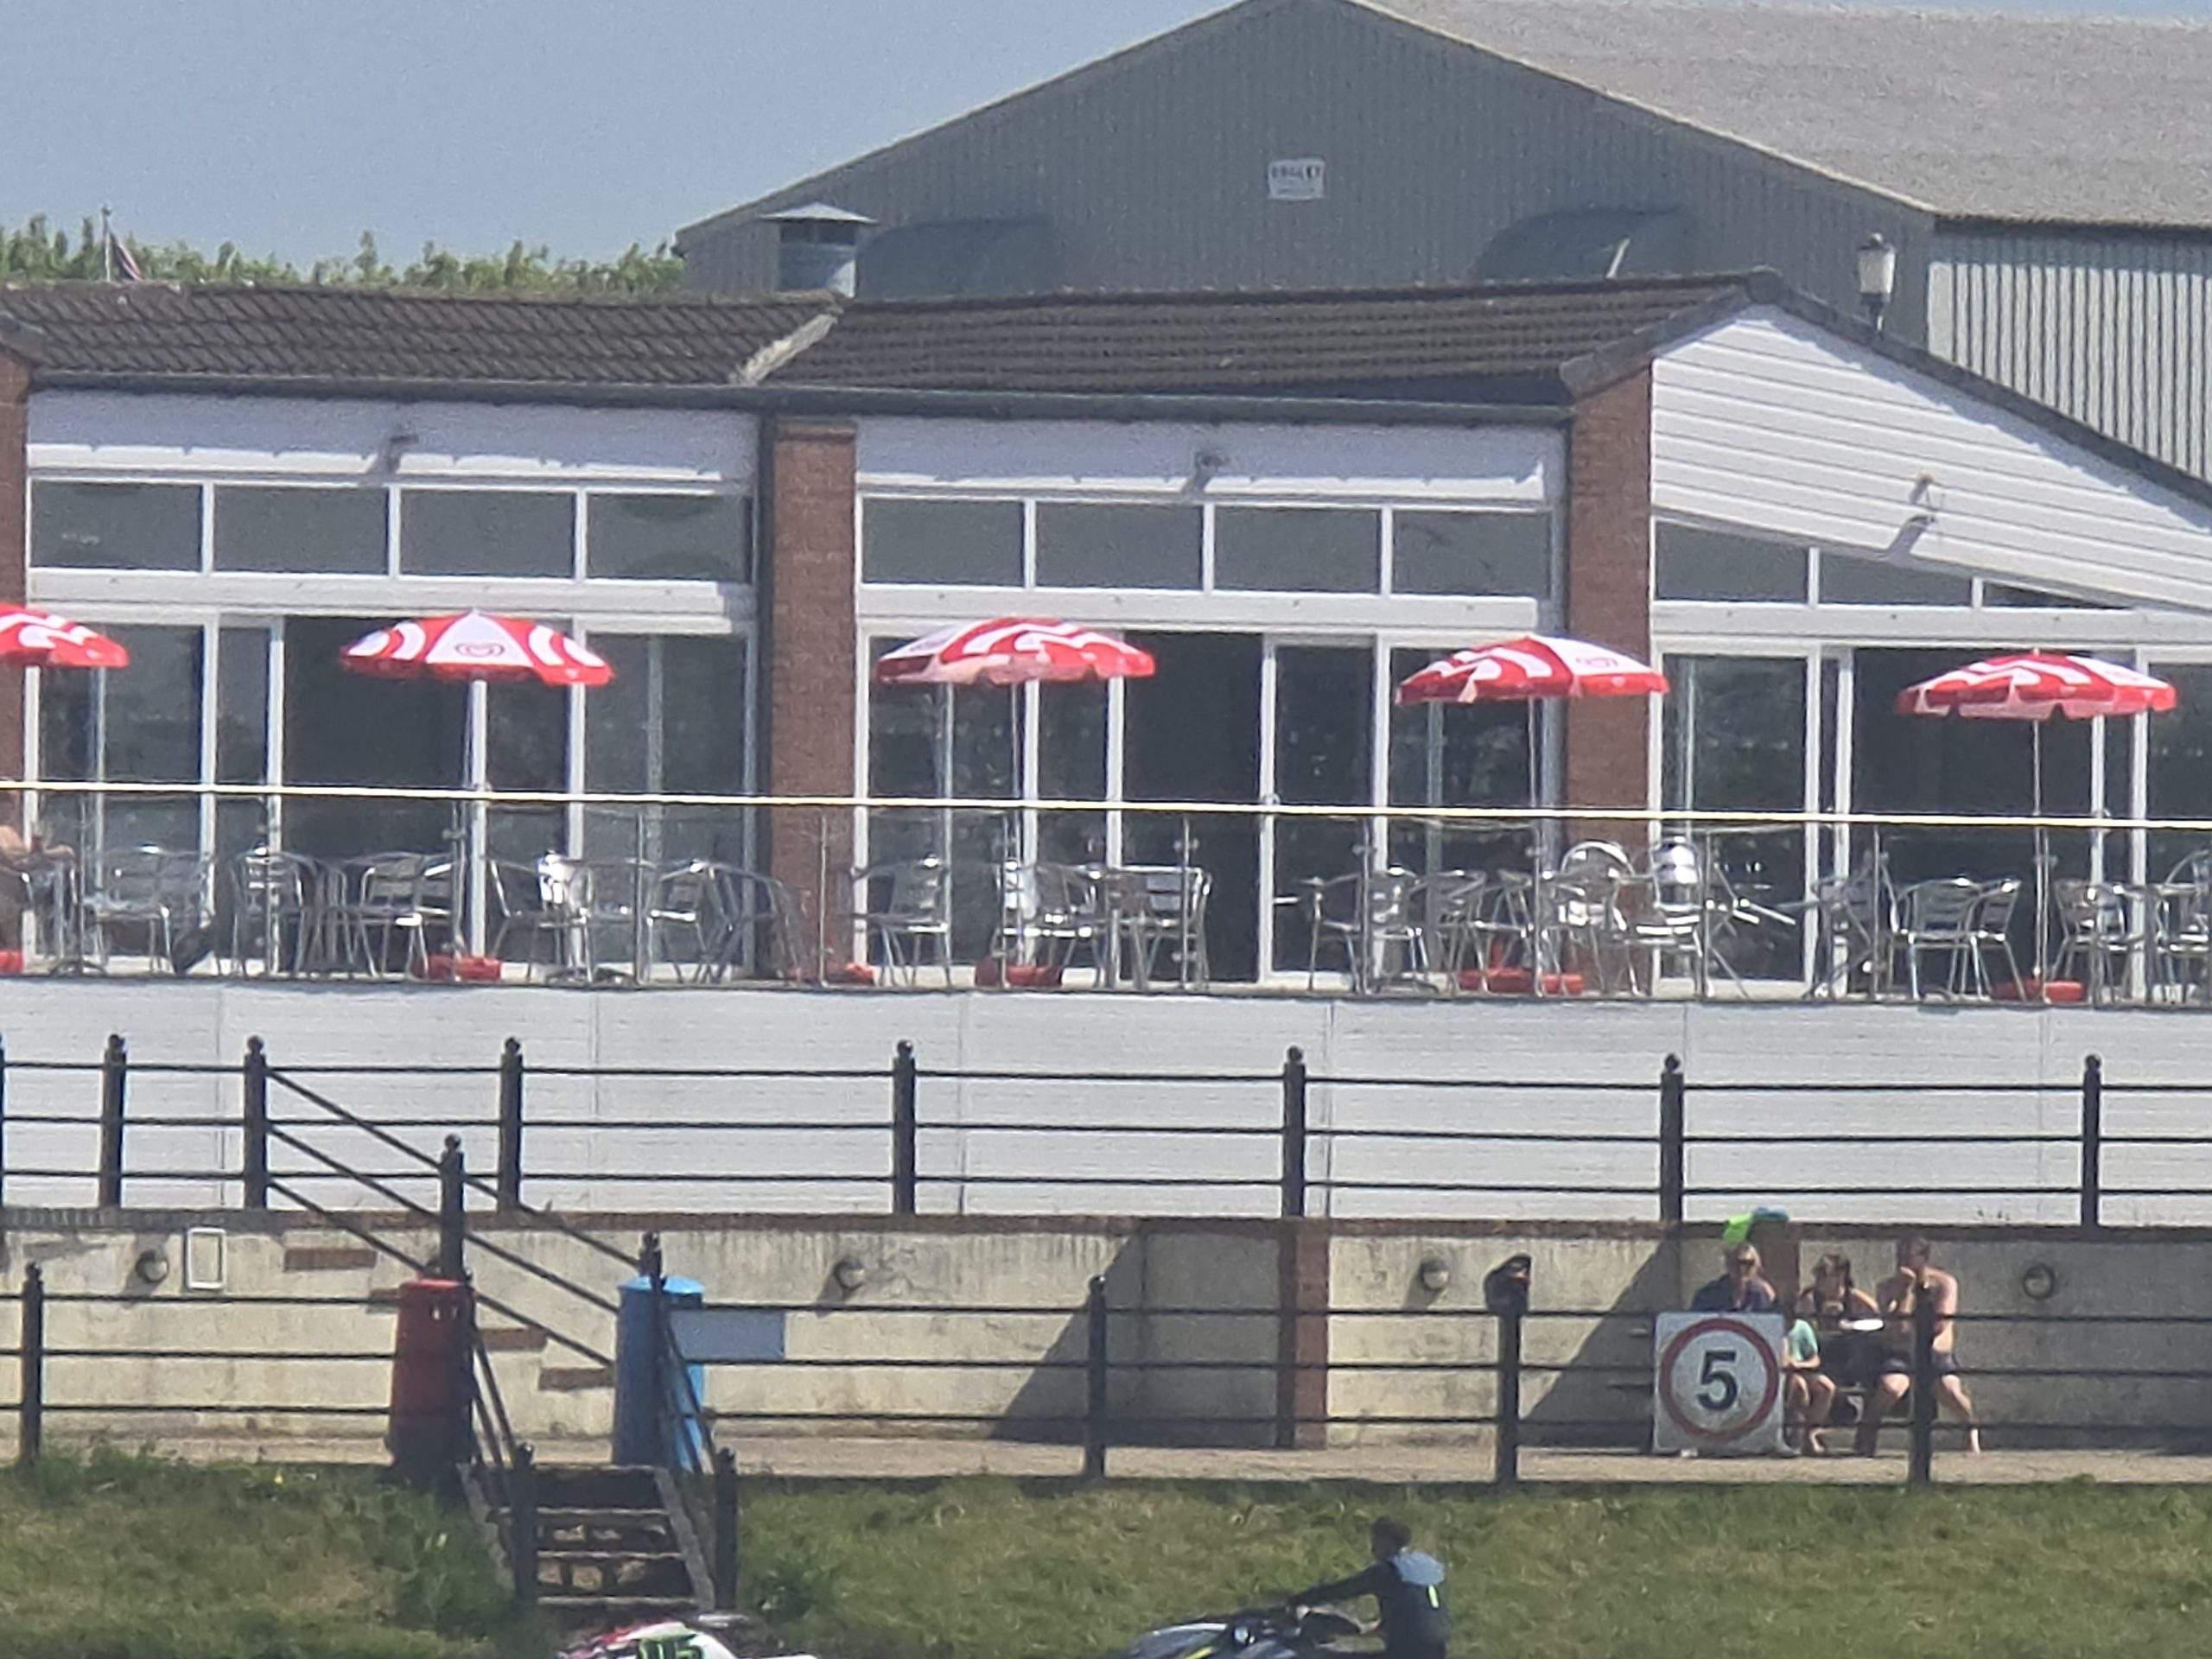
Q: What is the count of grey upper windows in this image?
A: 11